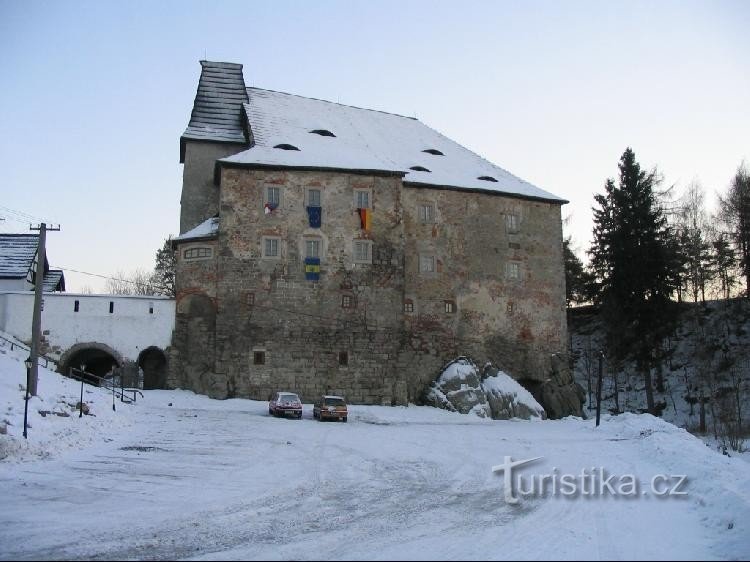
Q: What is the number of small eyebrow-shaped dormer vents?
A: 5